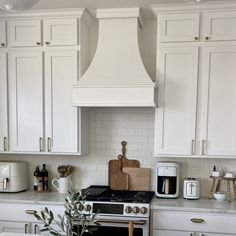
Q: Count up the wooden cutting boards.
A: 3